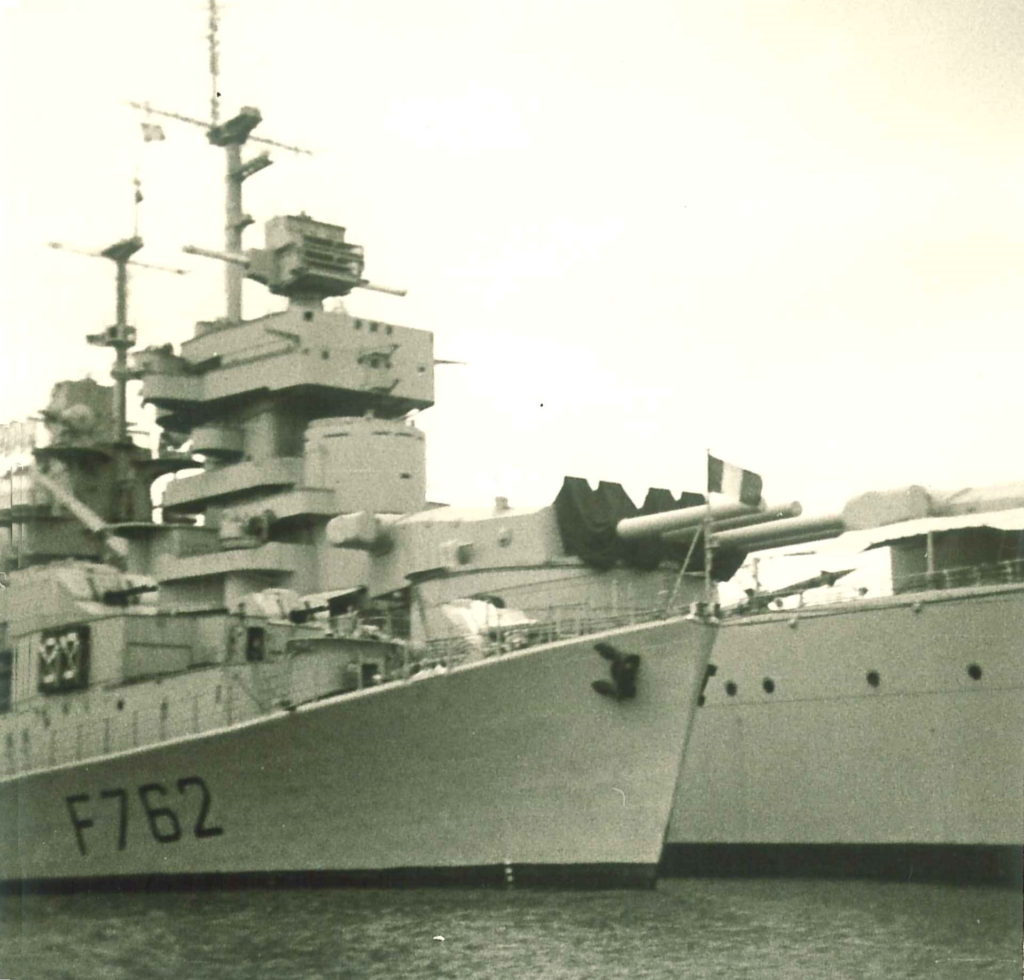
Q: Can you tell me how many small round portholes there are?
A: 4